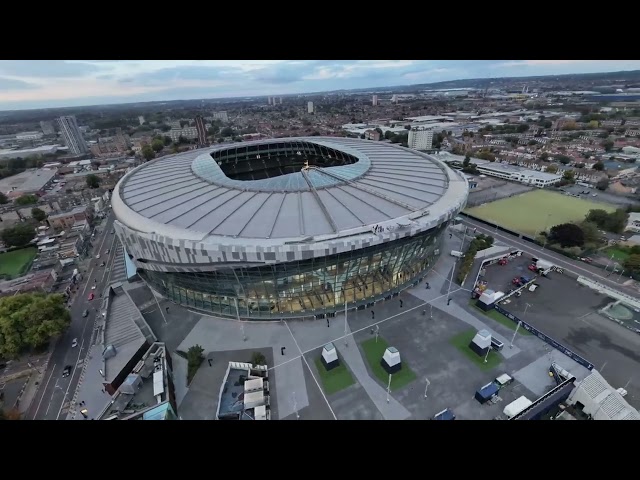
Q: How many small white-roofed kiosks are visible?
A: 4